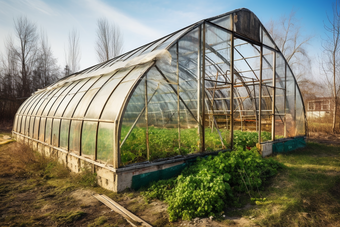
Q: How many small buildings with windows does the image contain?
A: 1